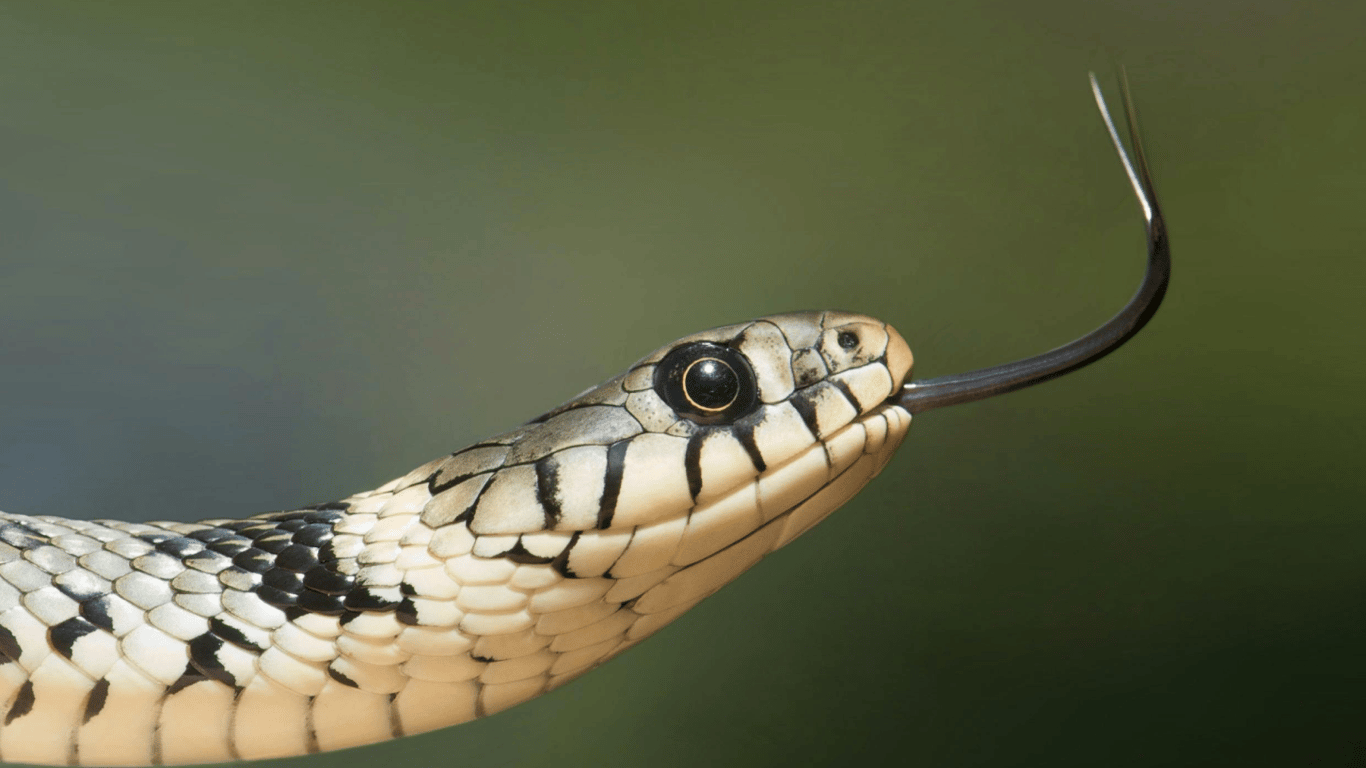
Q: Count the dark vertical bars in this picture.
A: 6